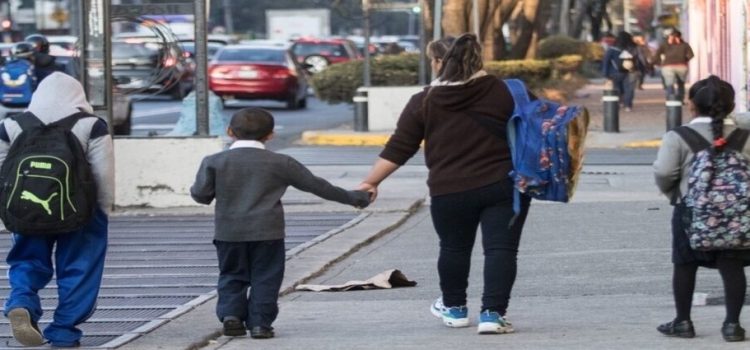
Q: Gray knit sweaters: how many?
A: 2